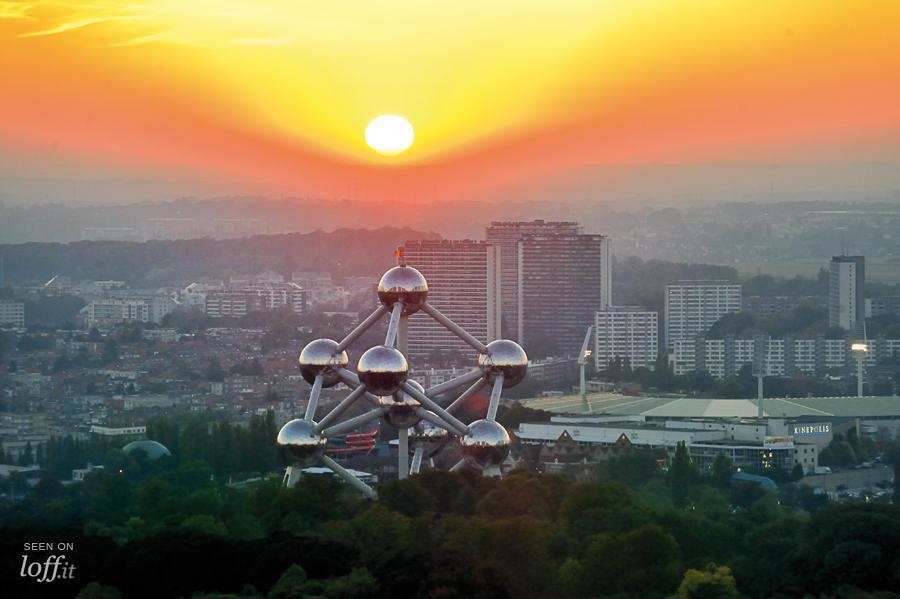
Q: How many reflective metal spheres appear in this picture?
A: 8